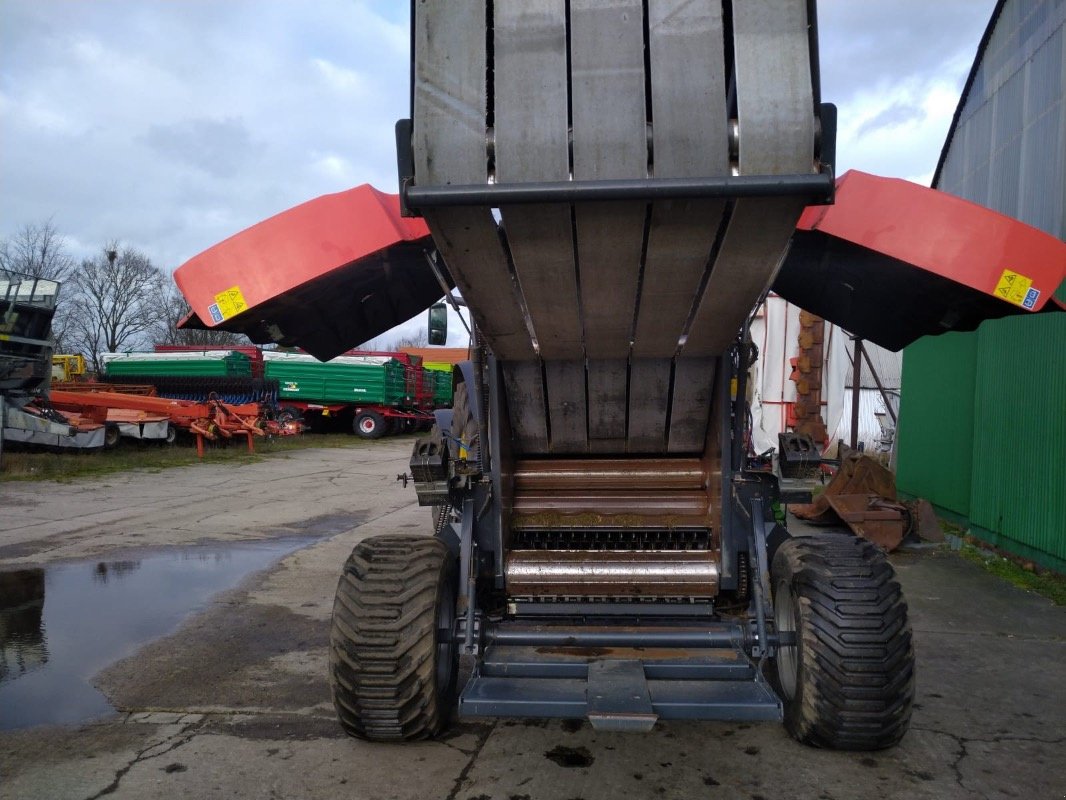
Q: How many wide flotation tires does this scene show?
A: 2